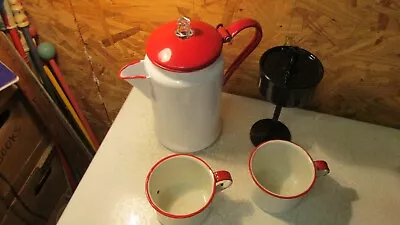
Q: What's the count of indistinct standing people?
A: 0